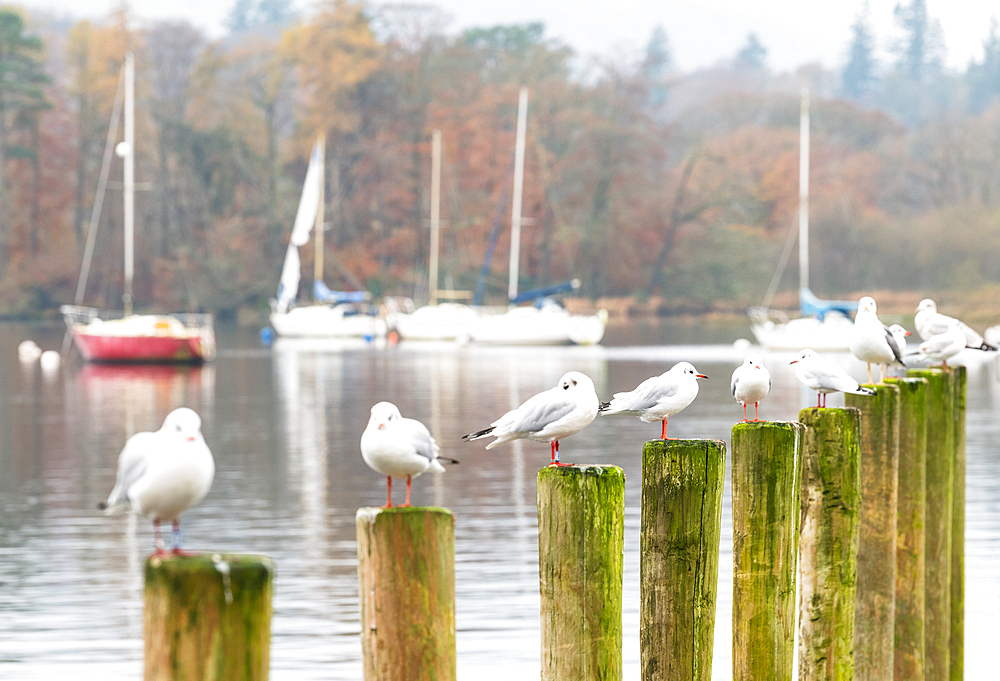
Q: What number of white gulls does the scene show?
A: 10